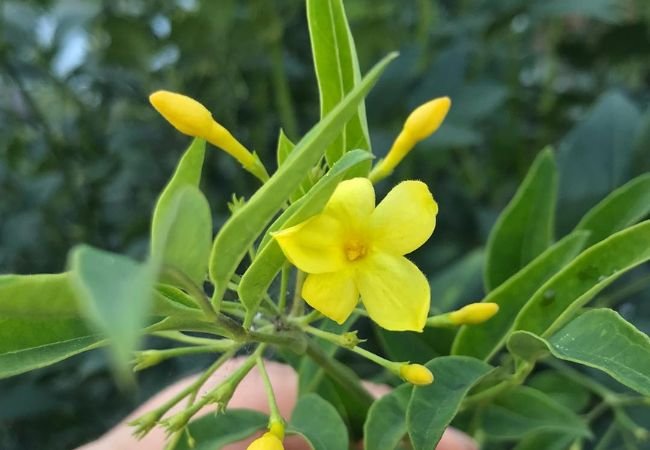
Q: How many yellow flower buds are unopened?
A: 5